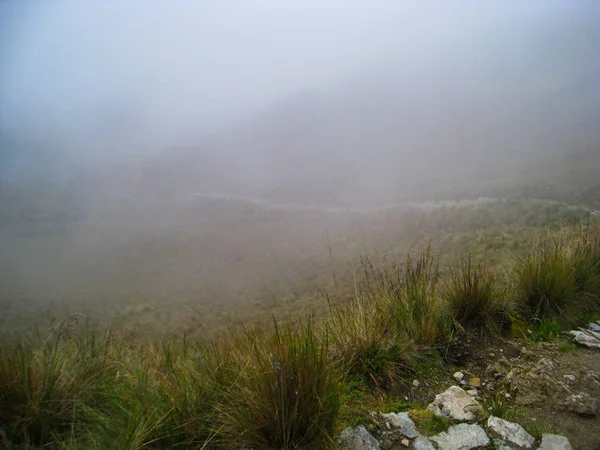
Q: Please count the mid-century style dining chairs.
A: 0